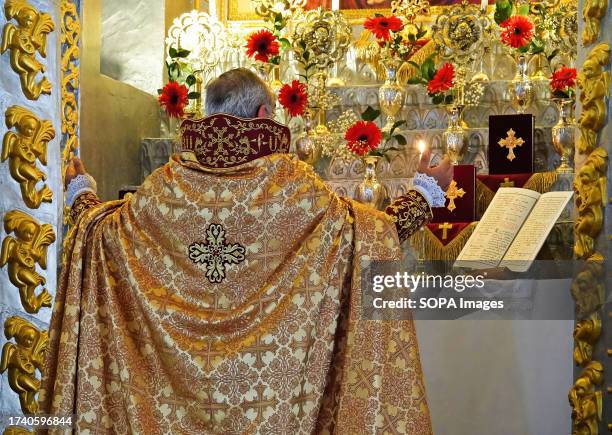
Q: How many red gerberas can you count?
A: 8